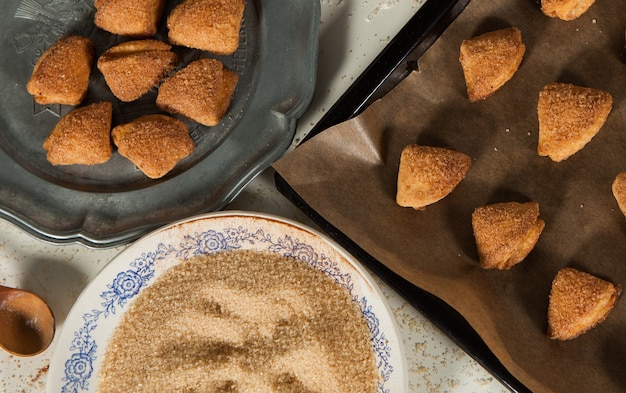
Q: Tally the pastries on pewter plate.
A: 7